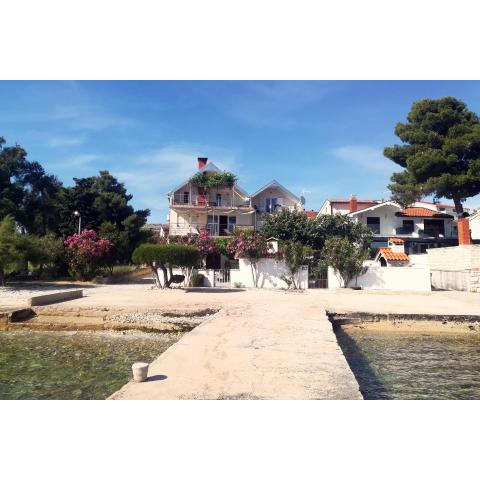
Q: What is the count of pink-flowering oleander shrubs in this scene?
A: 3